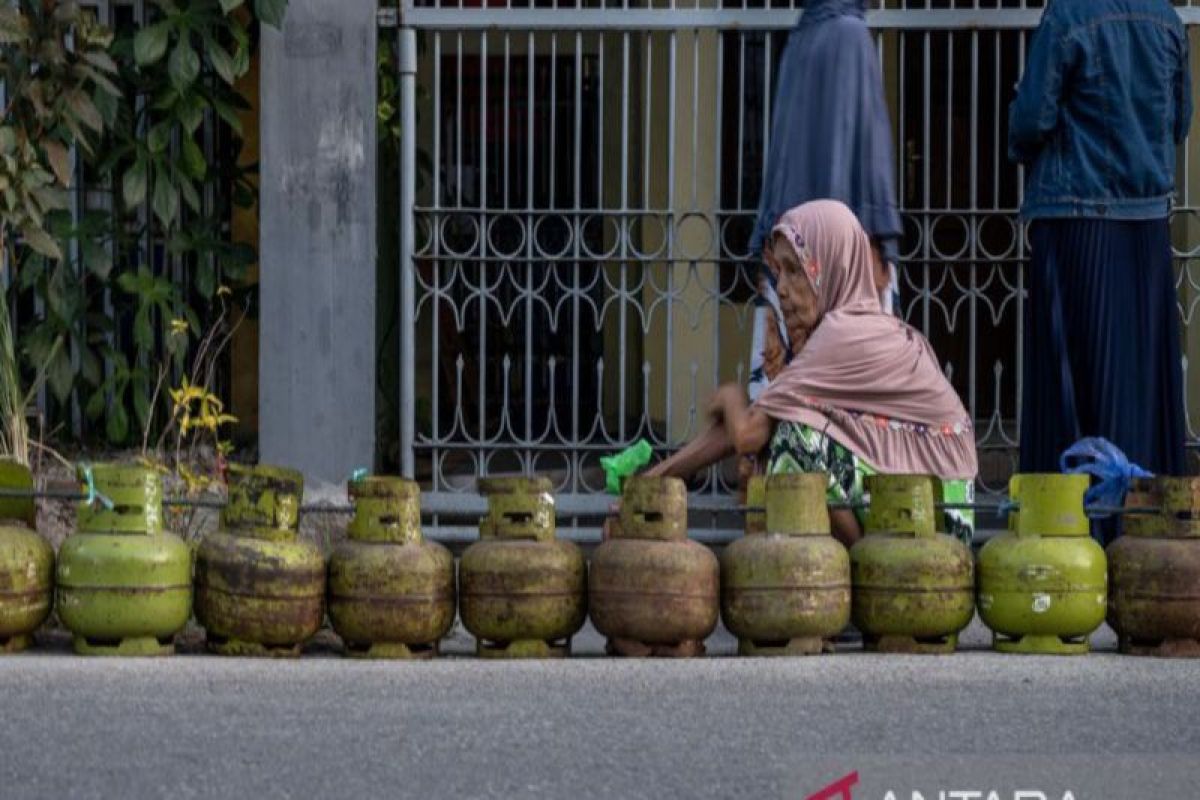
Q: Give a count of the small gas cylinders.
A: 10